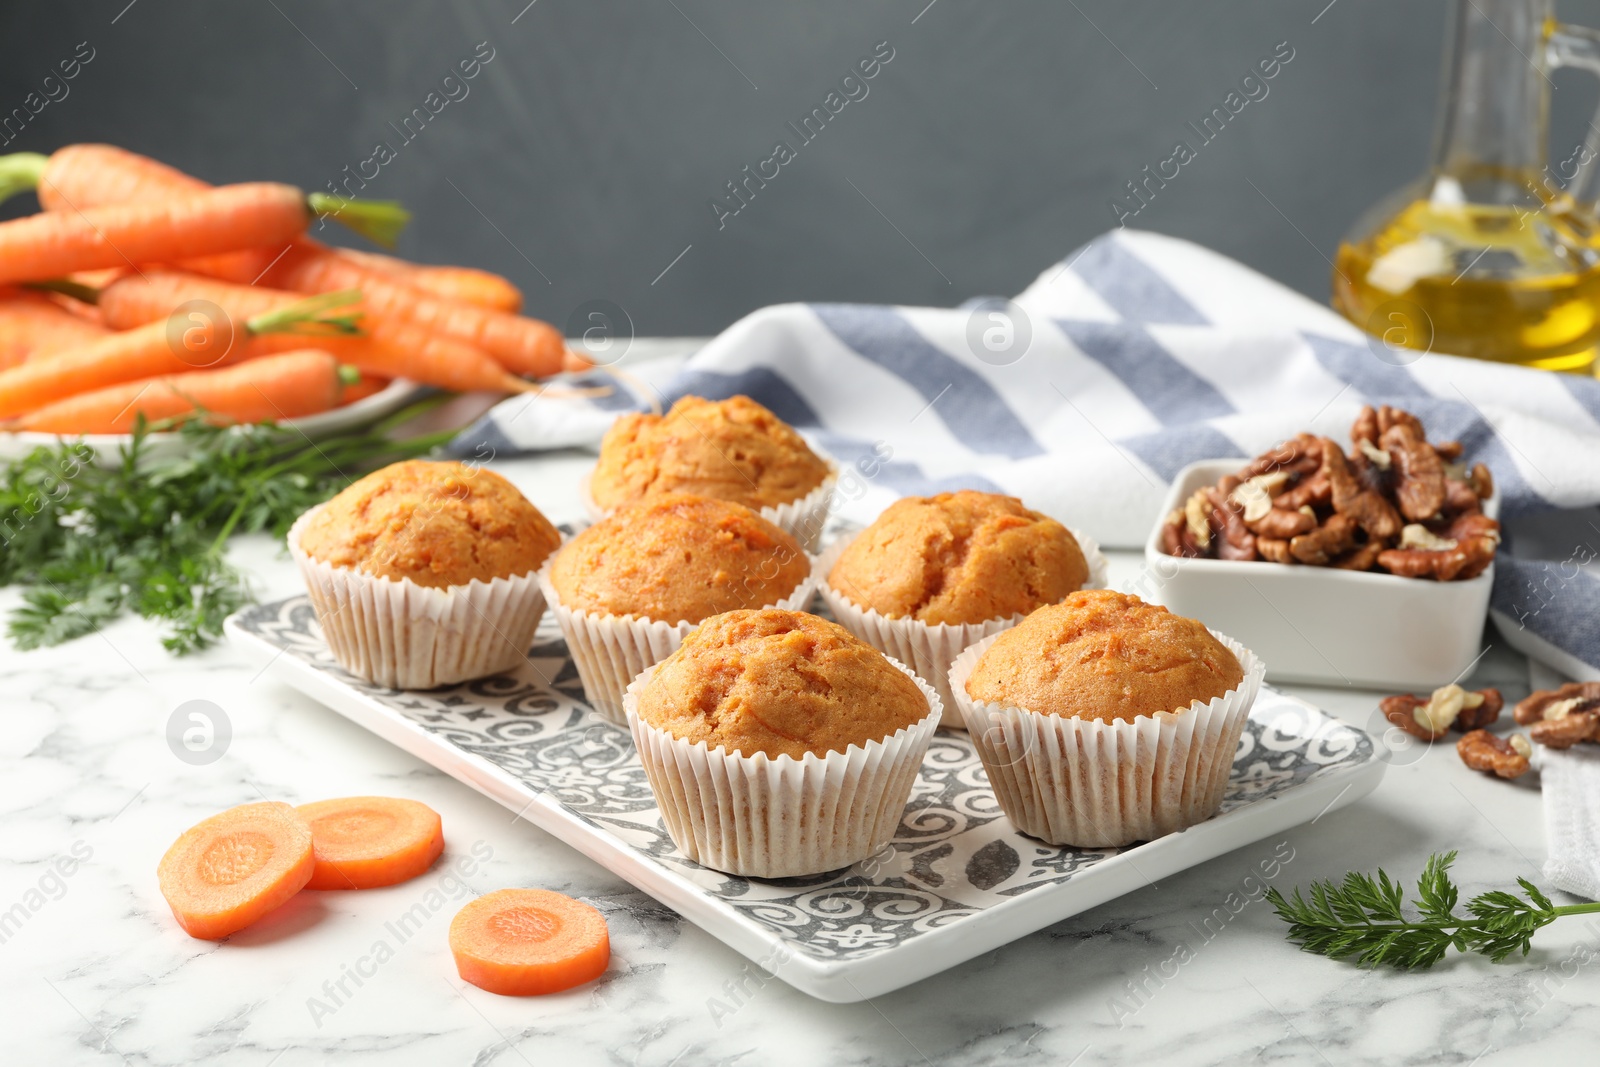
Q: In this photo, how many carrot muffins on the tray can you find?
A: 6